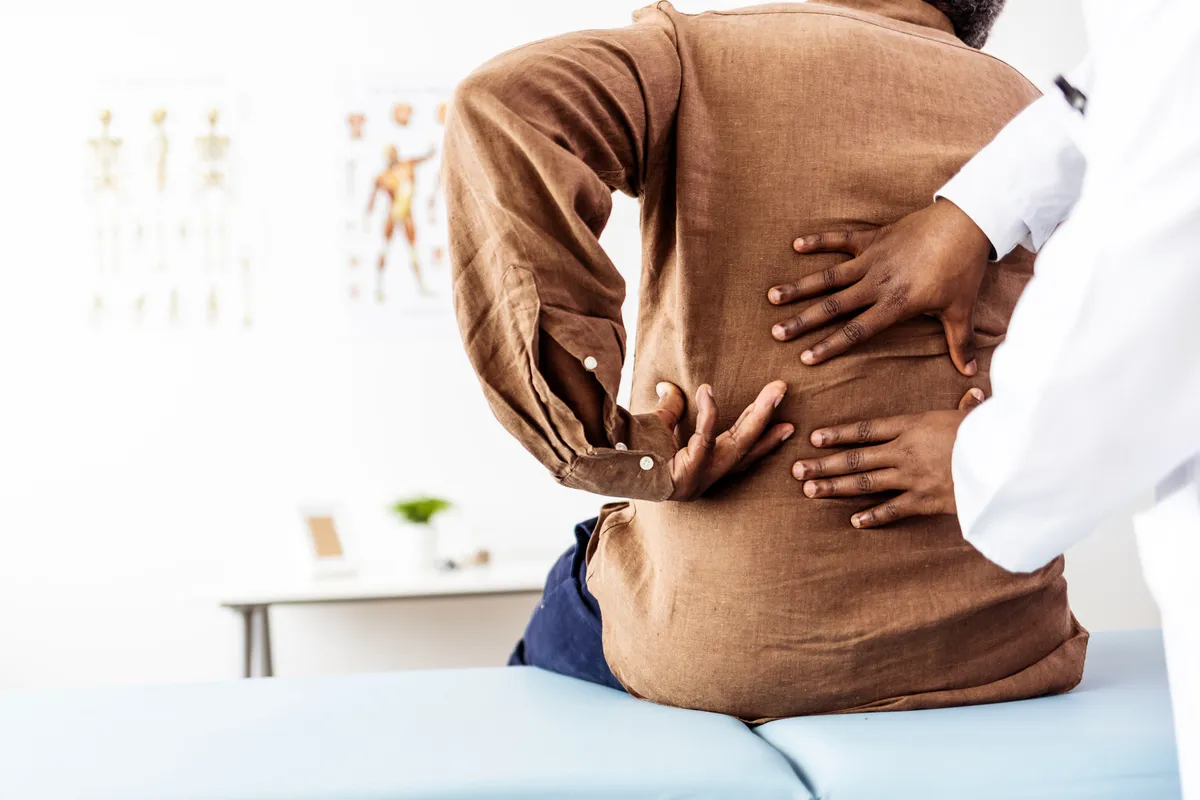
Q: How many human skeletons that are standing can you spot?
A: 3